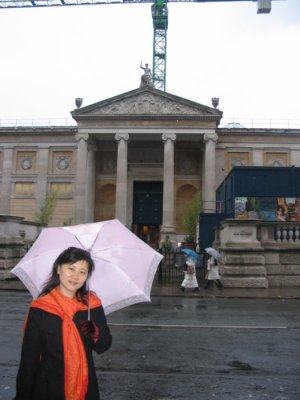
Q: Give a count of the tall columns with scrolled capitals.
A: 4